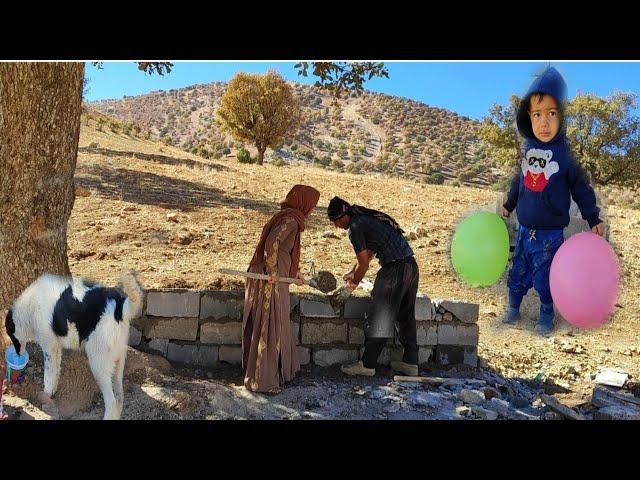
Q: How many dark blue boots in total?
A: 2